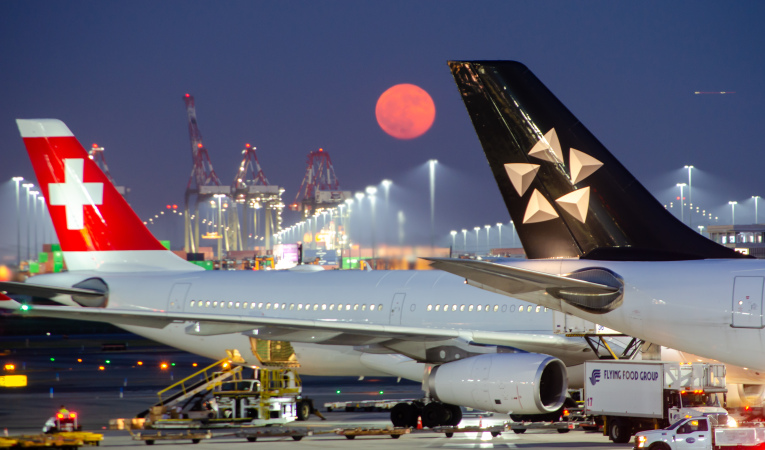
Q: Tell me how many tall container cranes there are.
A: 4